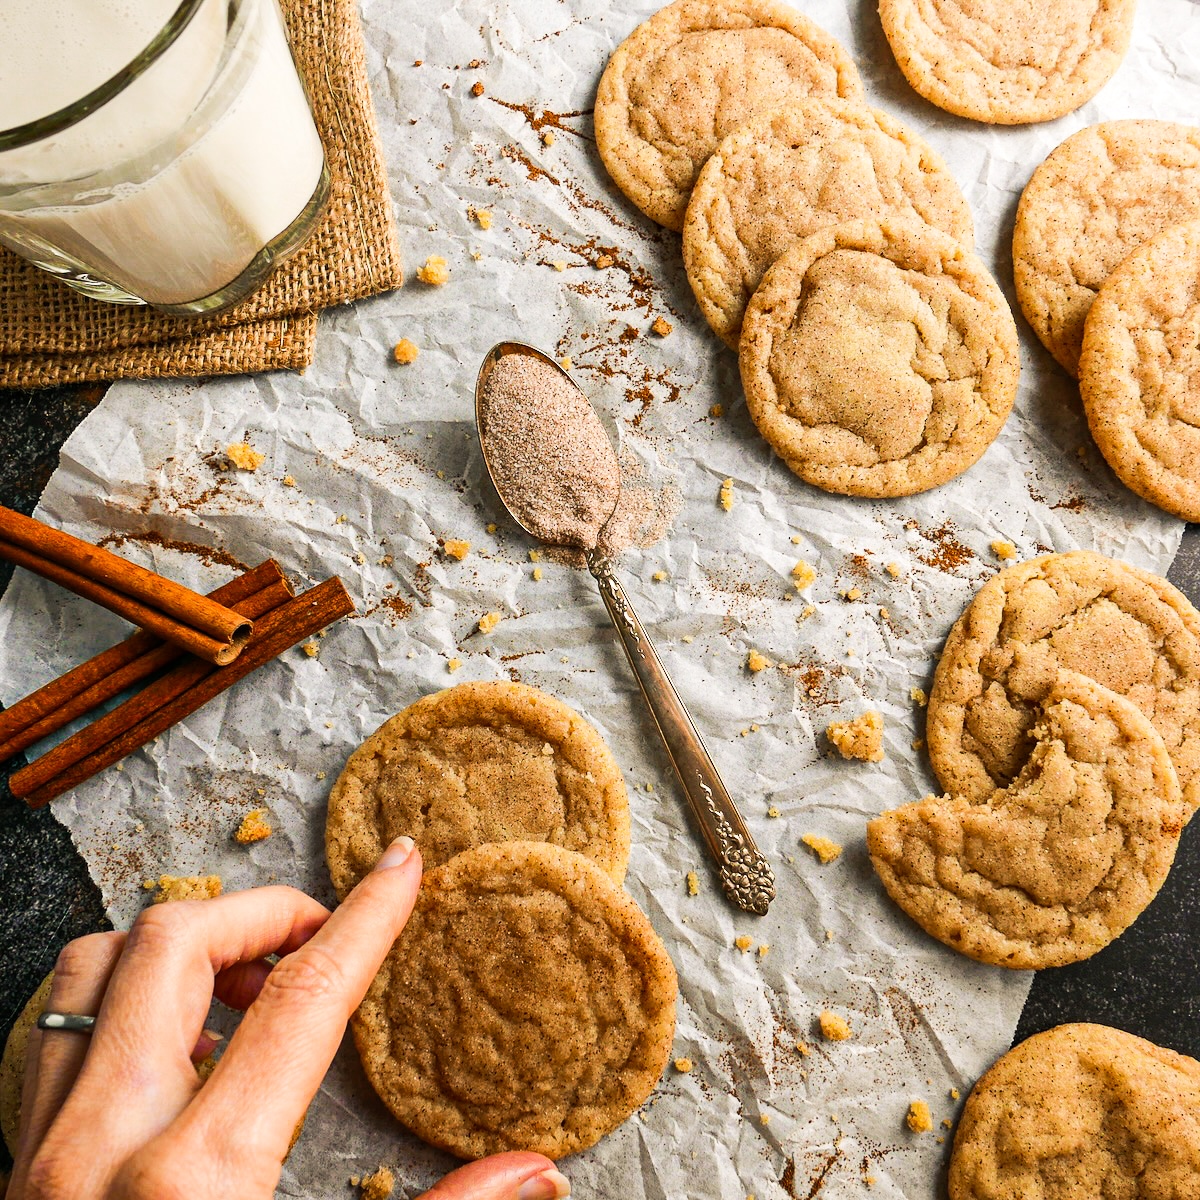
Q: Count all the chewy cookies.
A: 12